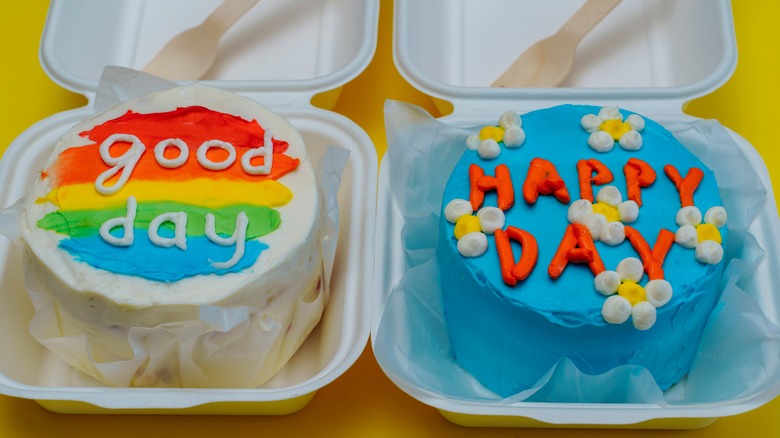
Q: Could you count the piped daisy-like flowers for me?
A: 6